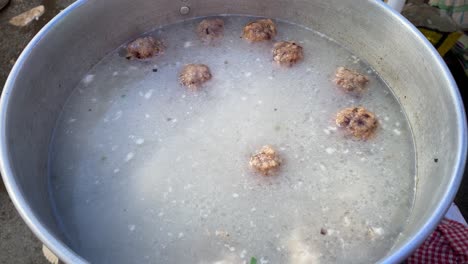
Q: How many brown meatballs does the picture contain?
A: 8